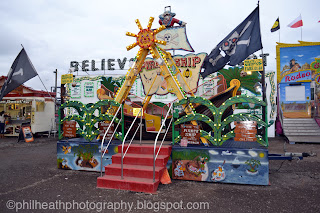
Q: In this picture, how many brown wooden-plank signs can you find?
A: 4